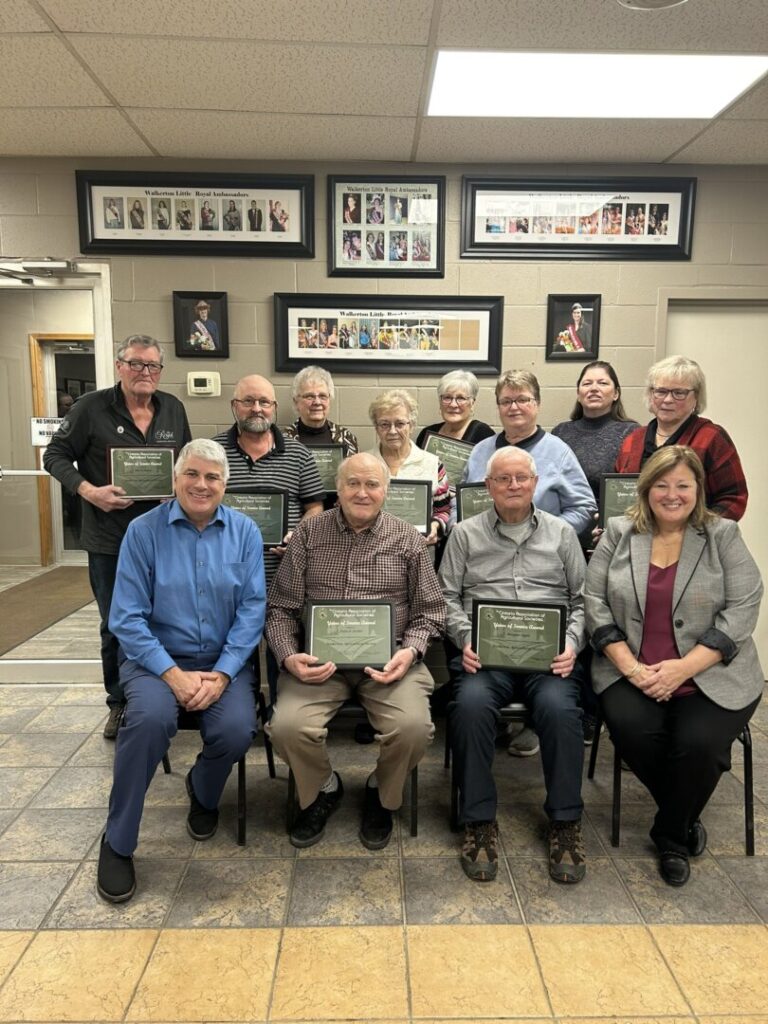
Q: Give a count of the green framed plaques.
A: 9